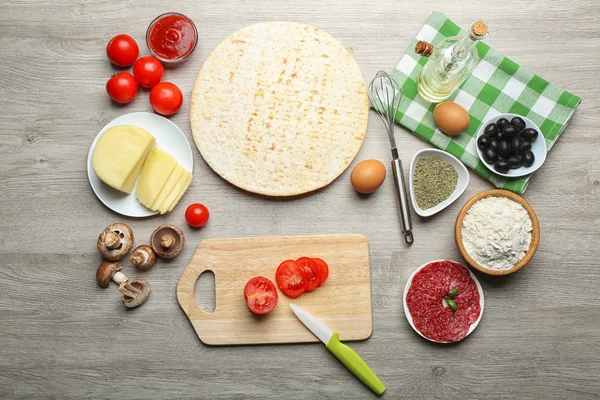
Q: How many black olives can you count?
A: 15